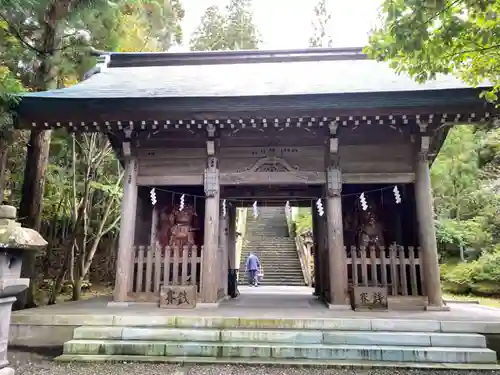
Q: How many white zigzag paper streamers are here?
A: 8